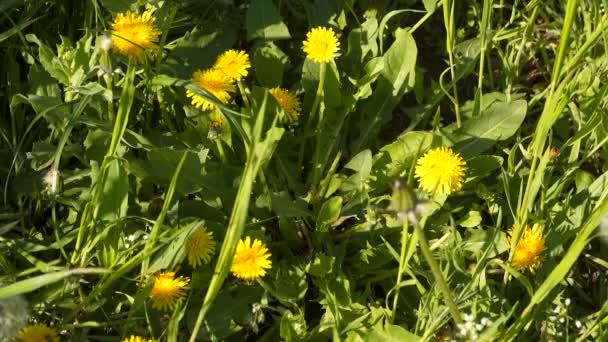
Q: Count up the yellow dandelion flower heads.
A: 12